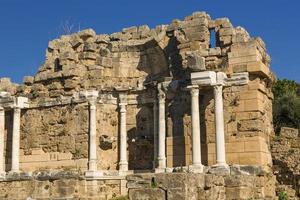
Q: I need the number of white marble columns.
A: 7